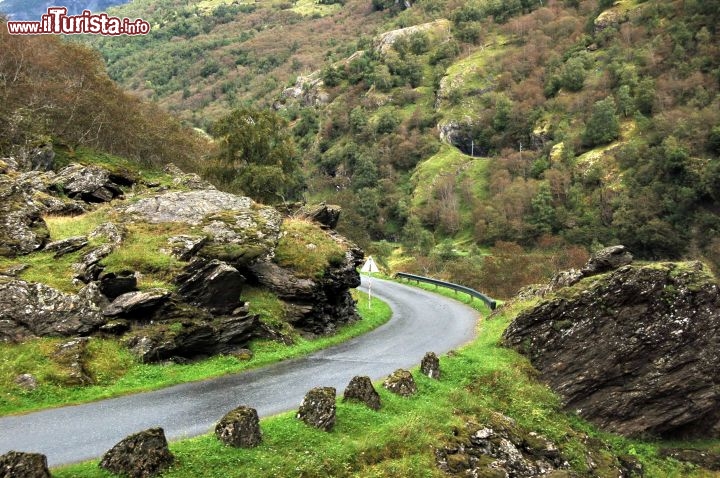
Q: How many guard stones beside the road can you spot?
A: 7